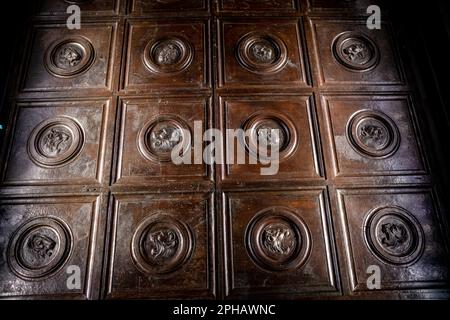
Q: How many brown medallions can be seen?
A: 12